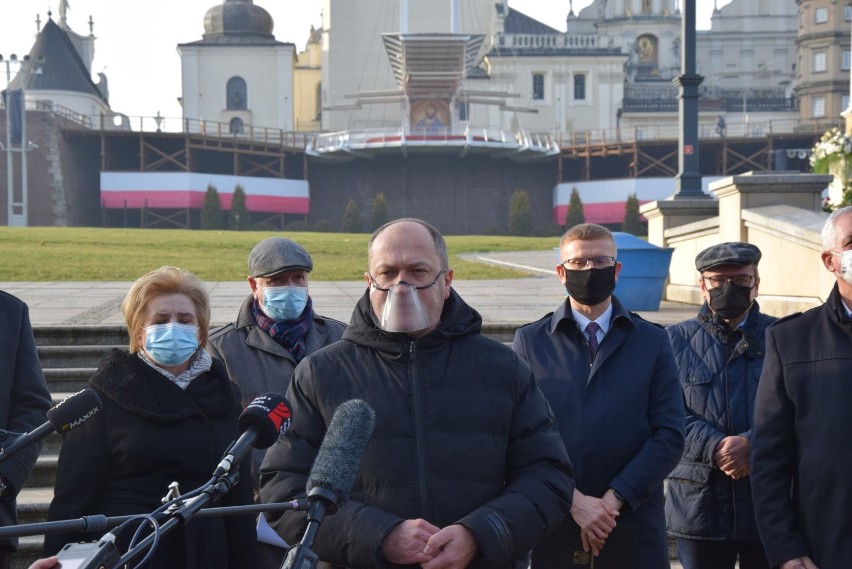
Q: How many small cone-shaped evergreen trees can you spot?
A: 7